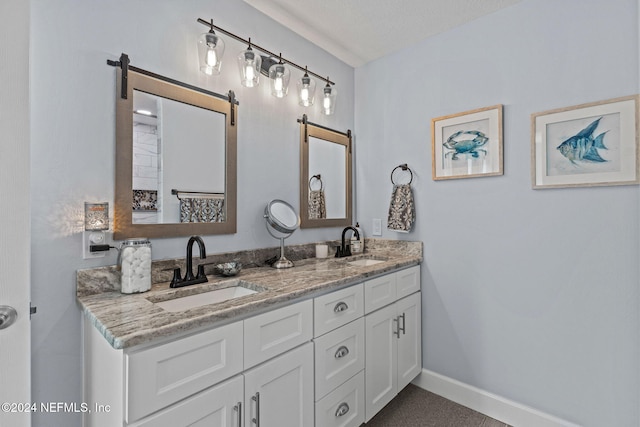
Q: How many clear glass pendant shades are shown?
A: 5